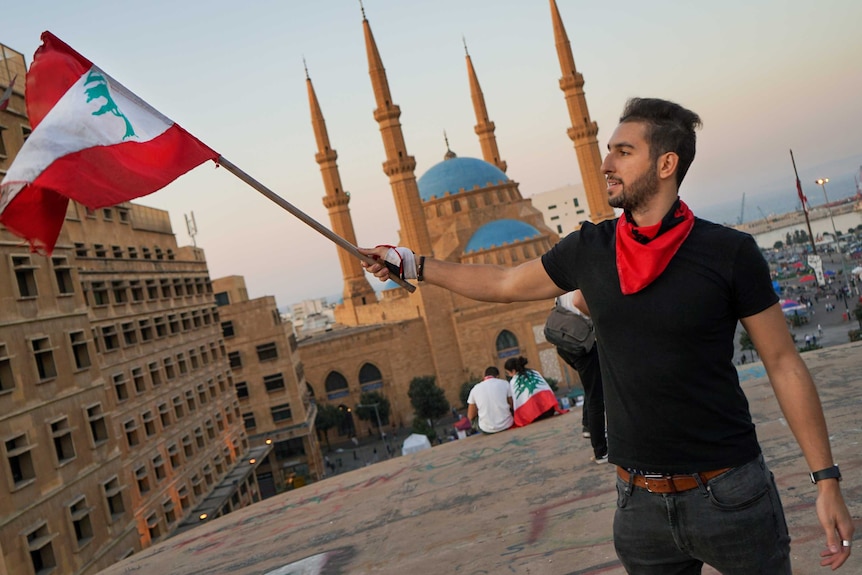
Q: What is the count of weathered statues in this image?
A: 0